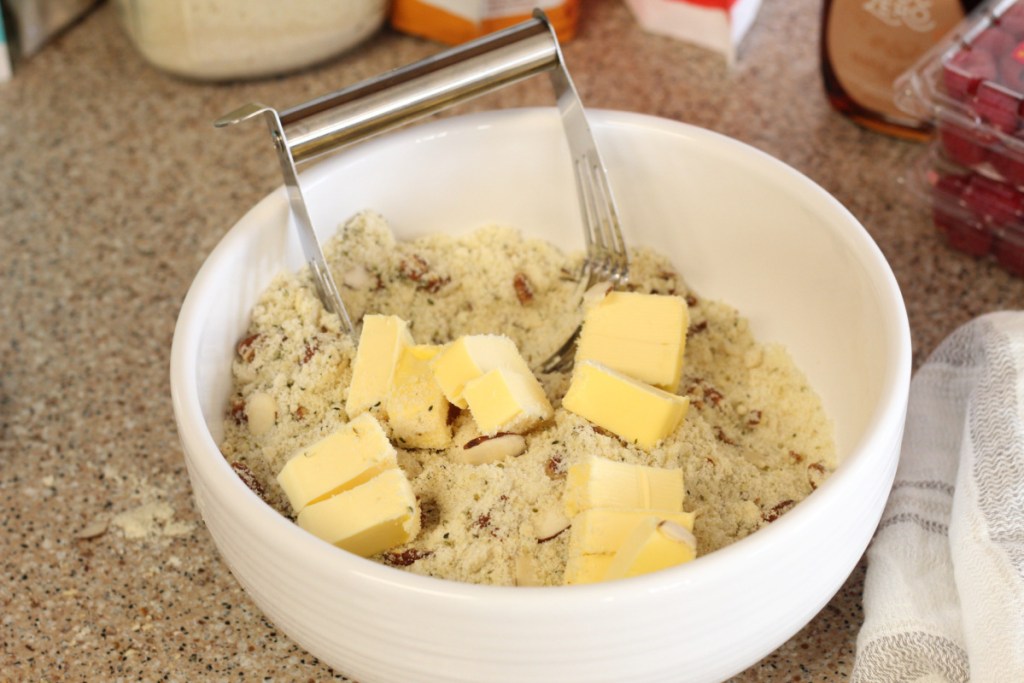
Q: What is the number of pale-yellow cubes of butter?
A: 11